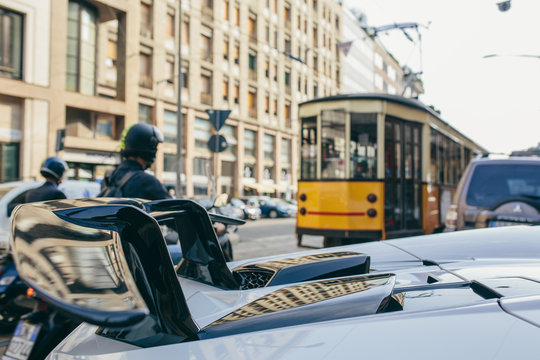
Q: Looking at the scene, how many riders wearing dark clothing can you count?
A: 2